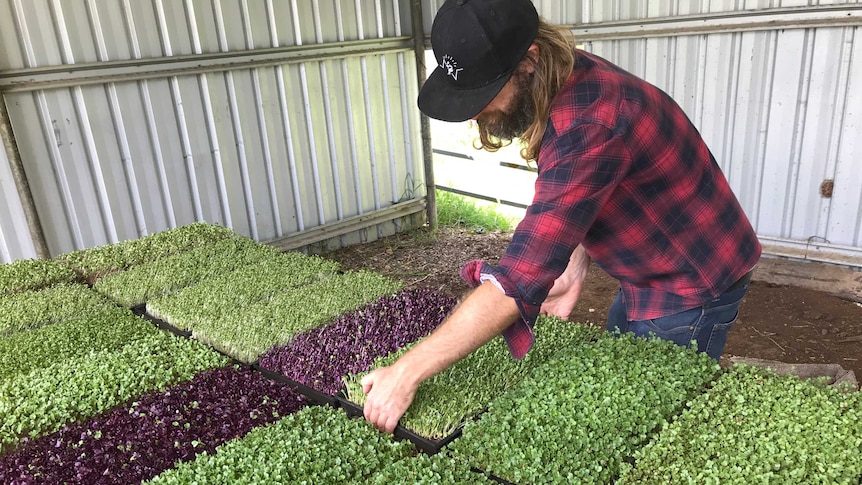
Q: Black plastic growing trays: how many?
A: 15